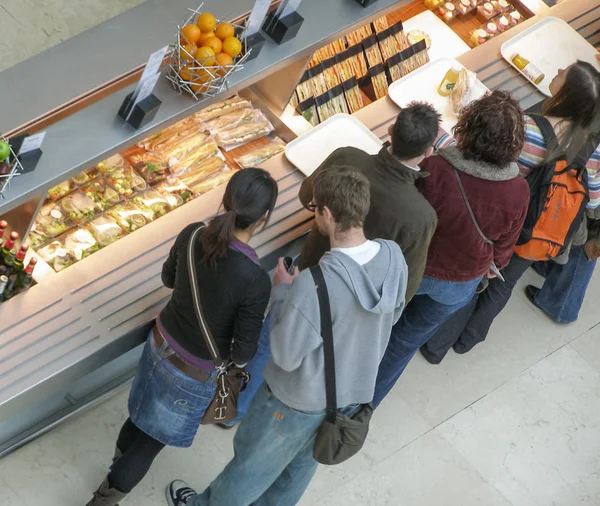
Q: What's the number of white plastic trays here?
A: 3